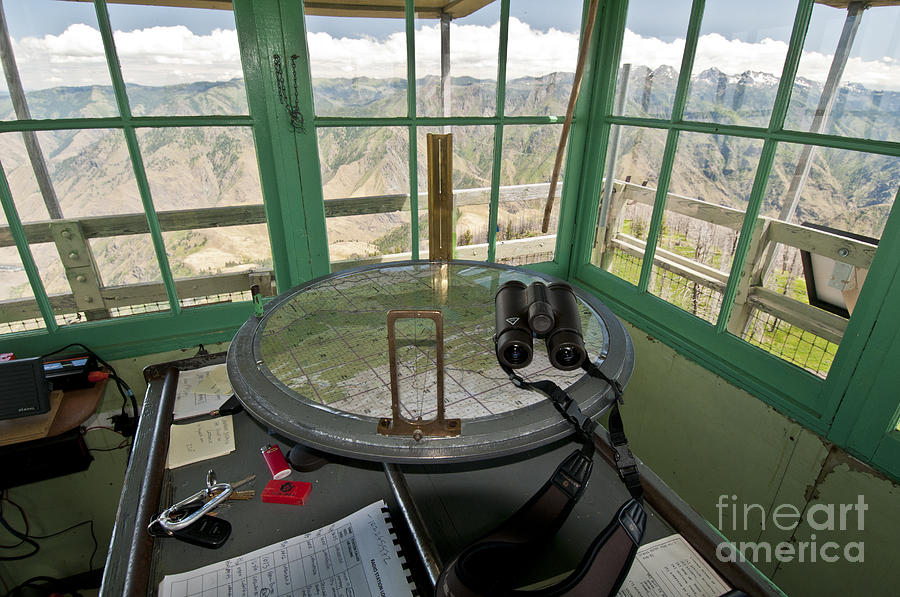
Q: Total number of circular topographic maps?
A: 1